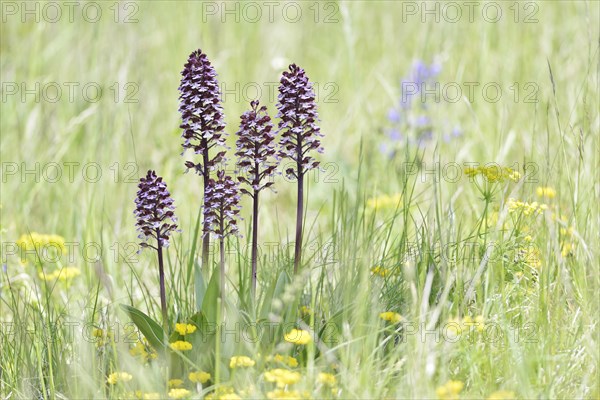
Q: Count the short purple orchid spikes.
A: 2